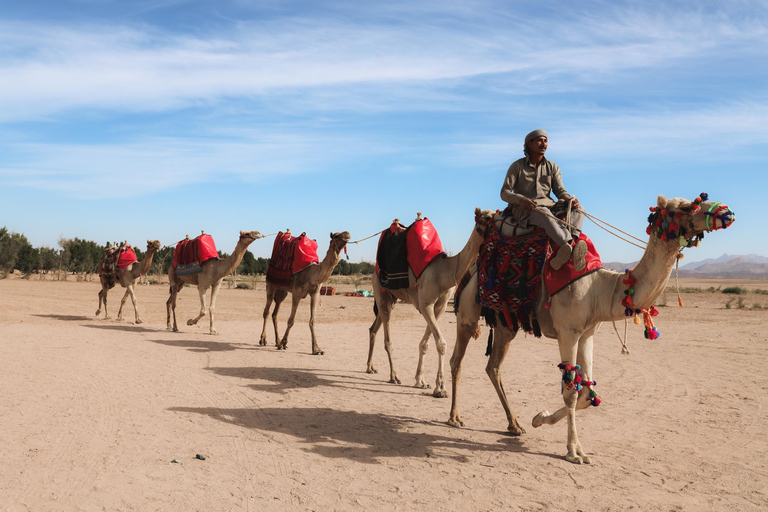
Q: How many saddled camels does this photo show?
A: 5